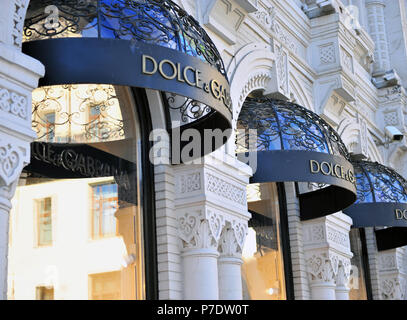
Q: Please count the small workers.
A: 0